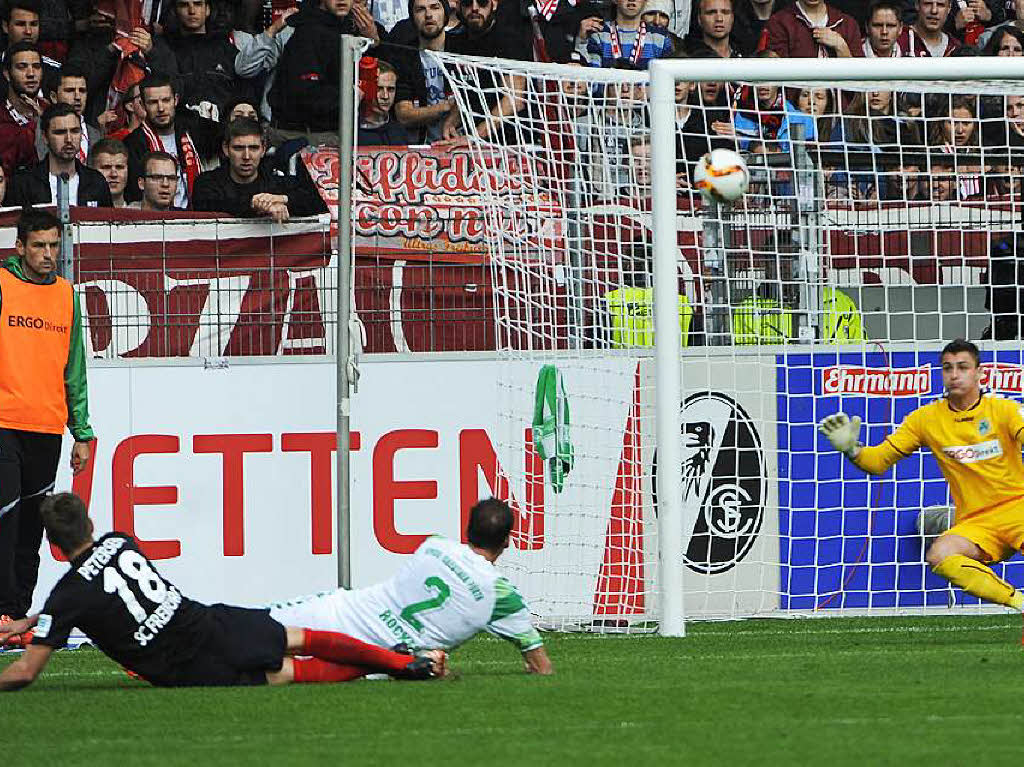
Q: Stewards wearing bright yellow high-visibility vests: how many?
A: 3